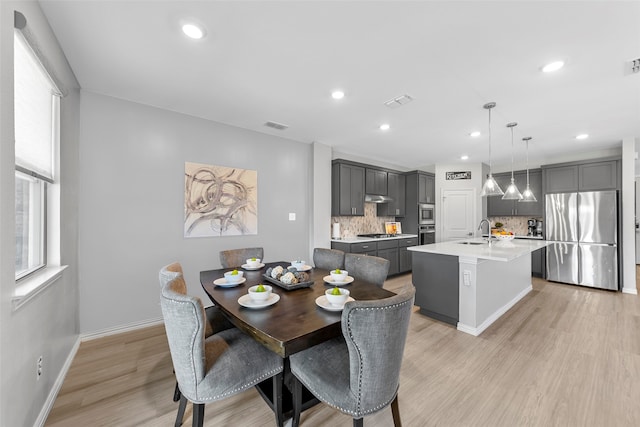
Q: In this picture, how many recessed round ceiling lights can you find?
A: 7